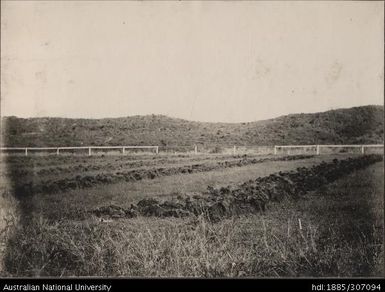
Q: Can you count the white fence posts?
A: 10